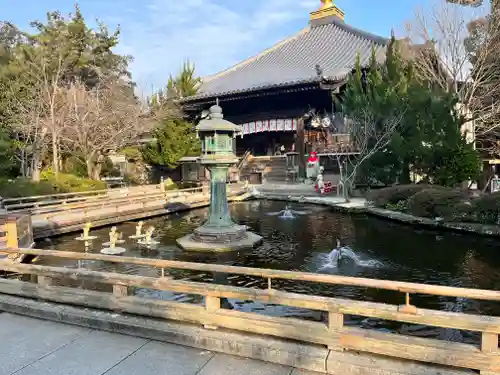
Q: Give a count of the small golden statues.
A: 5